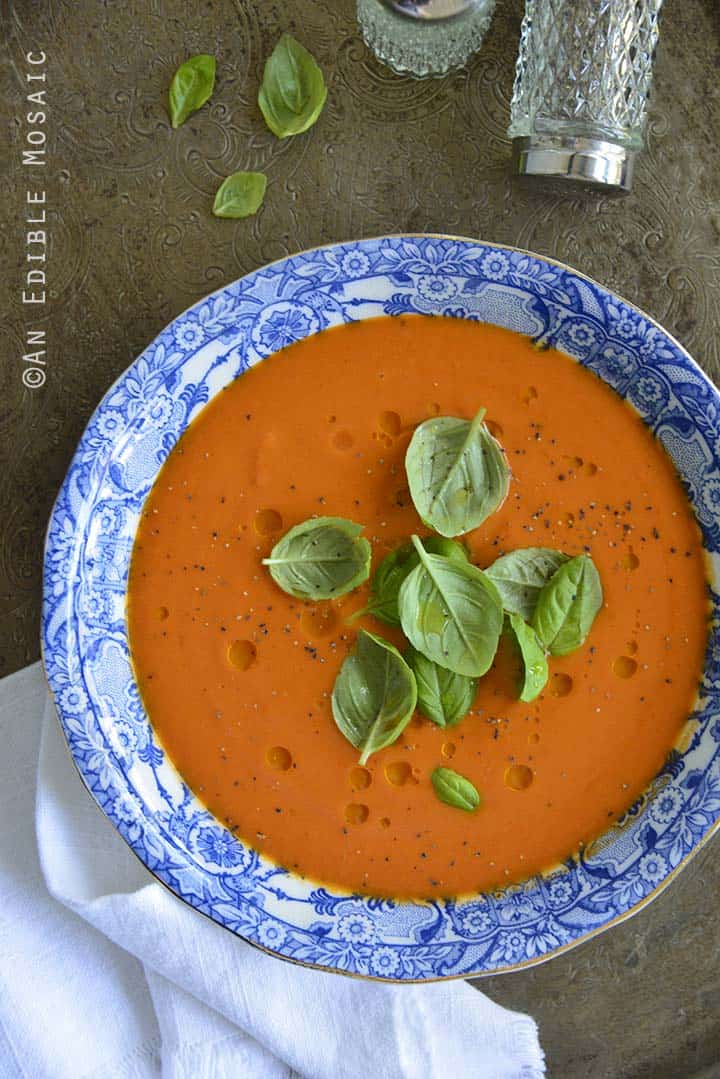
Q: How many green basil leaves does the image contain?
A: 13